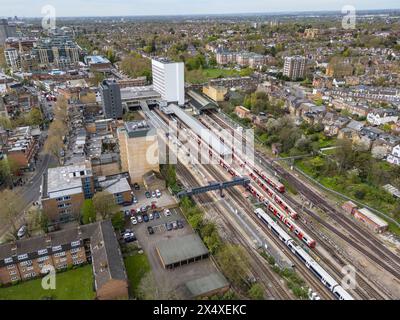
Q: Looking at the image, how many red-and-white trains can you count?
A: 3